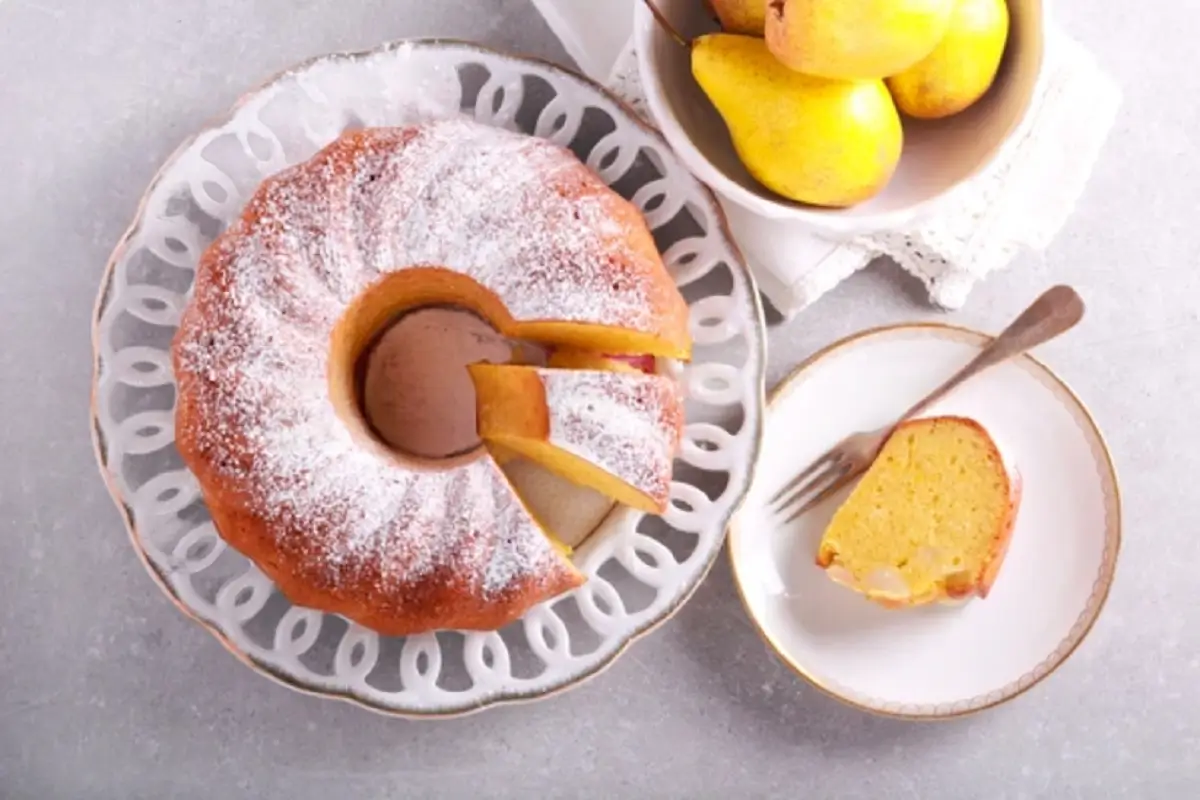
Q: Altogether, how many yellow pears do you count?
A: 4